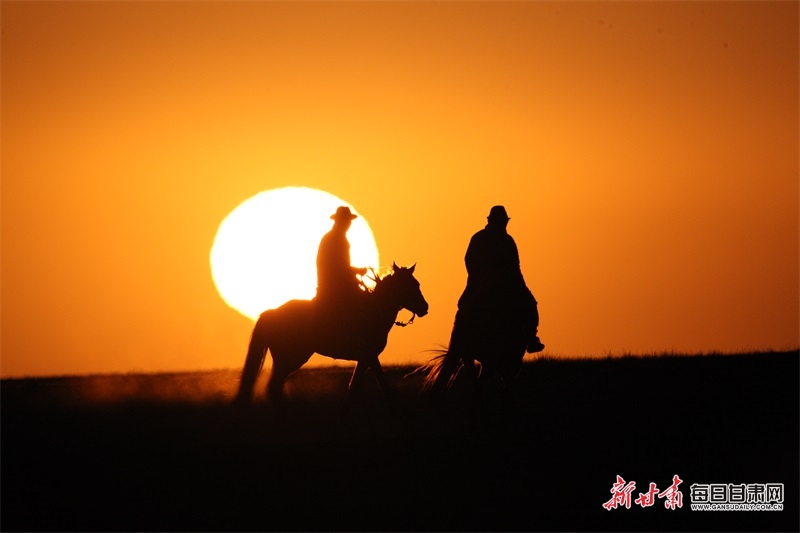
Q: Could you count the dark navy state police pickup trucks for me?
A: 0